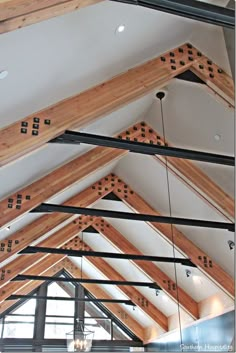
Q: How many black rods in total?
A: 6